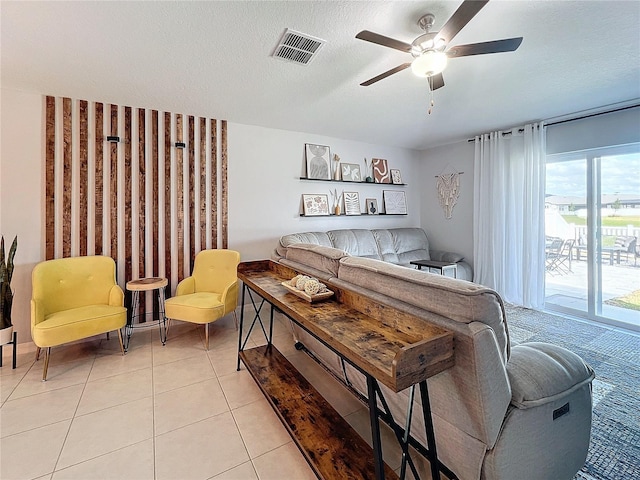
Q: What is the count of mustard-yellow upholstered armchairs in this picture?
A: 2